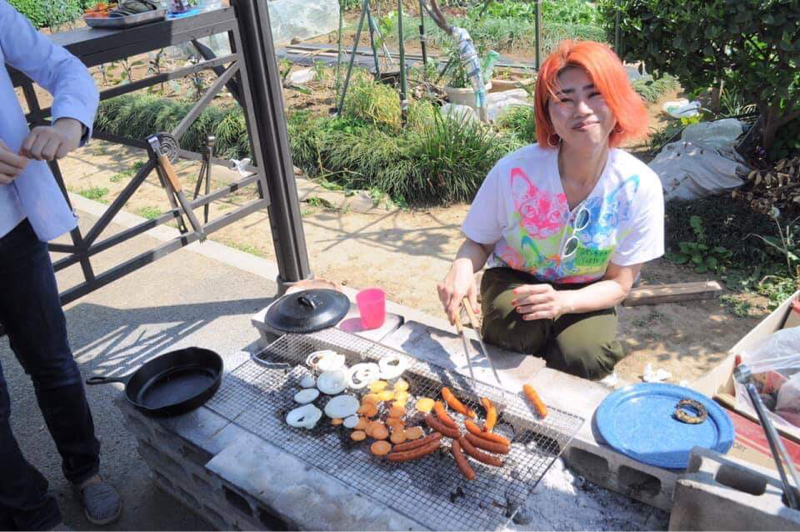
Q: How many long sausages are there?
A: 11